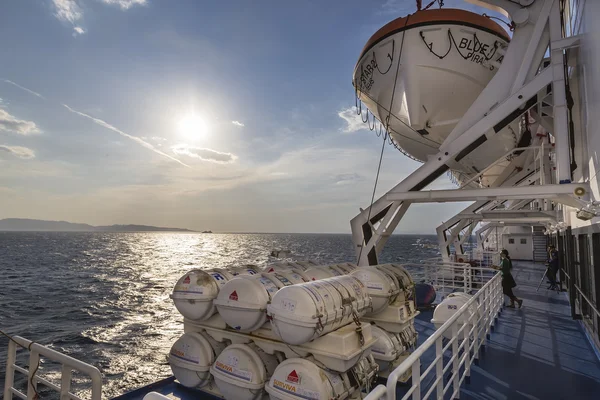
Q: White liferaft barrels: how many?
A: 11